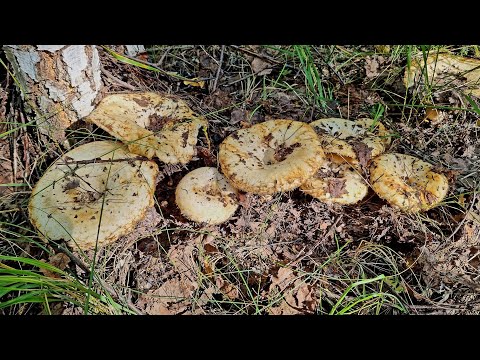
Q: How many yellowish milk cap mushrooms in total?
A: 8